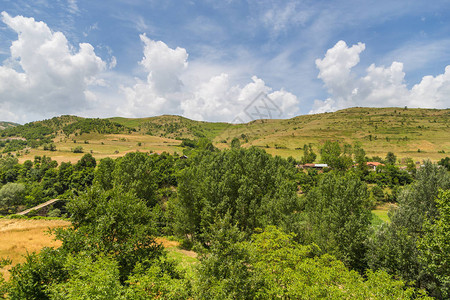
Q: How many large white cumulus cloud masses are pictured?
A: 3